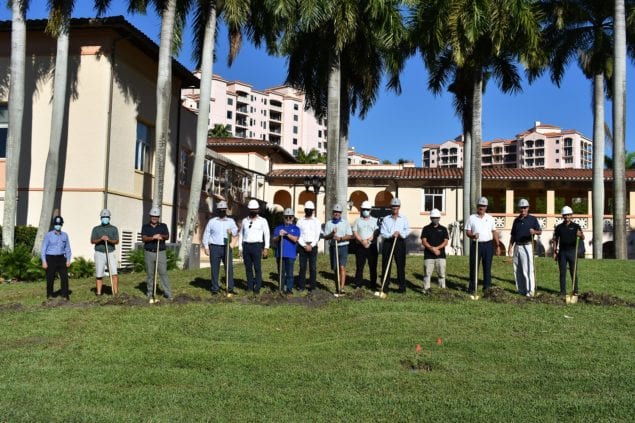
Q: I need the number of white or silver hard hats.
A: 13